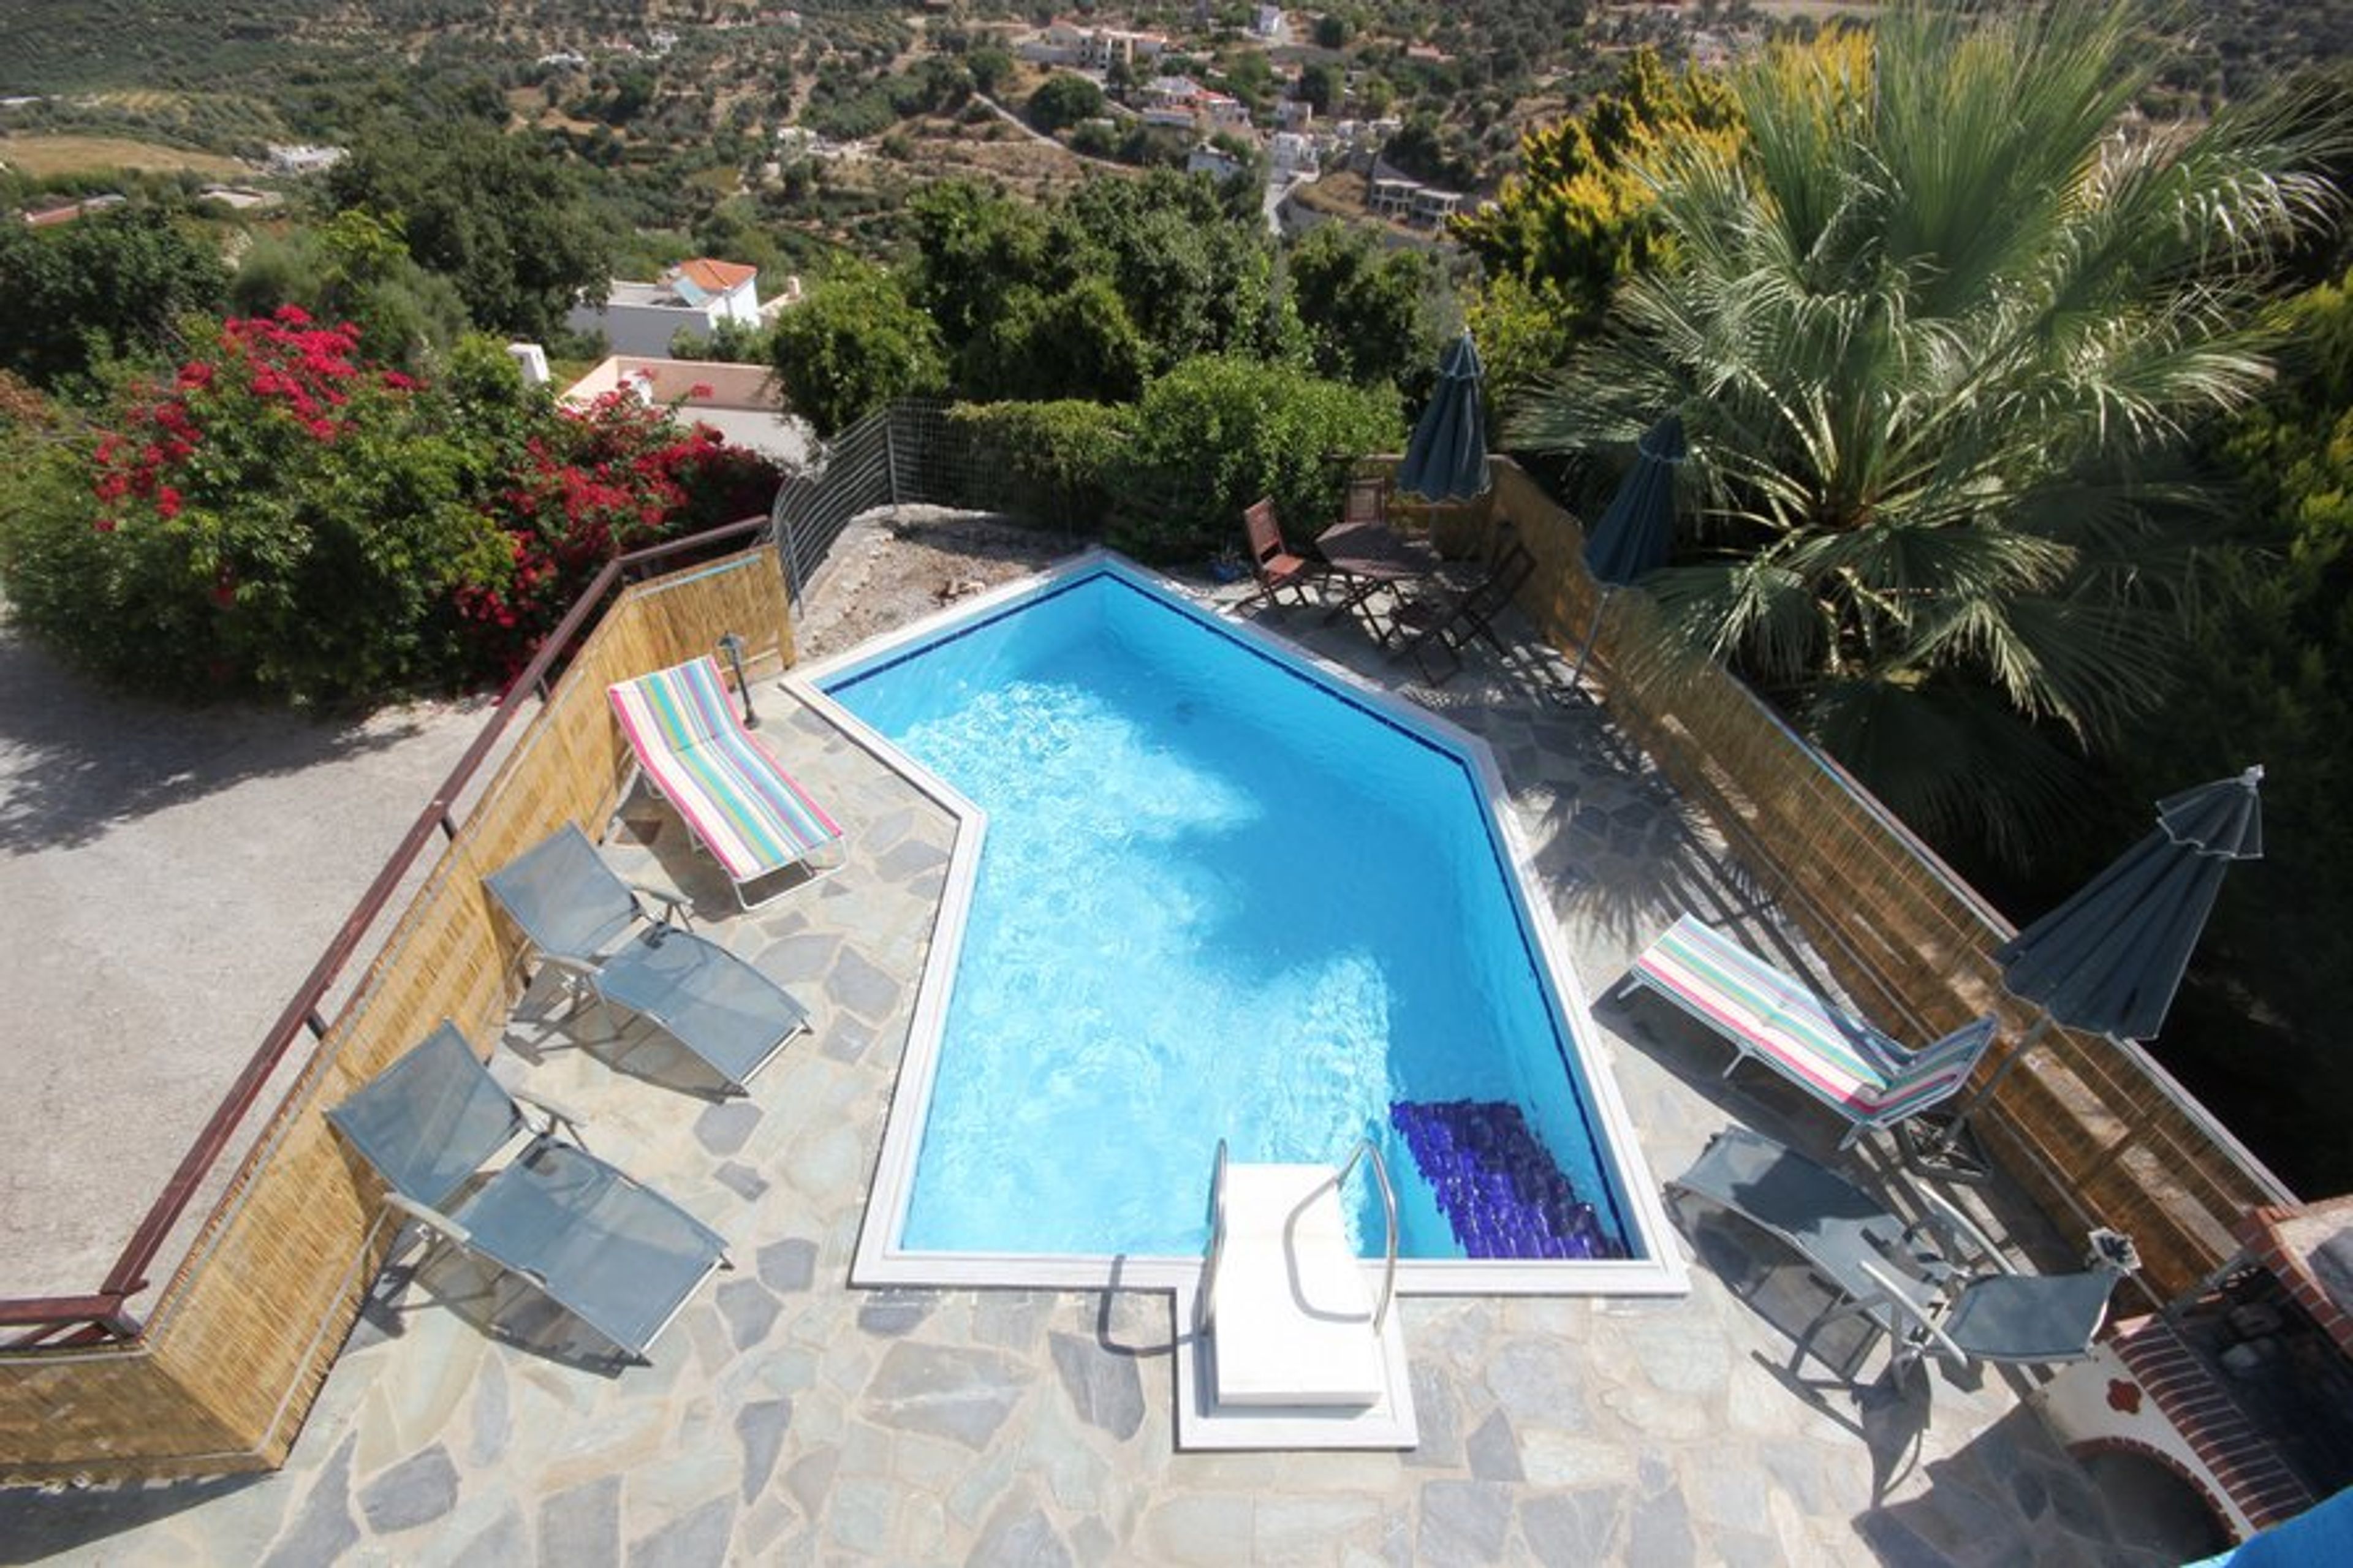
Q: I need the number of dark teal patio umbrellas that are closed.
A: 3